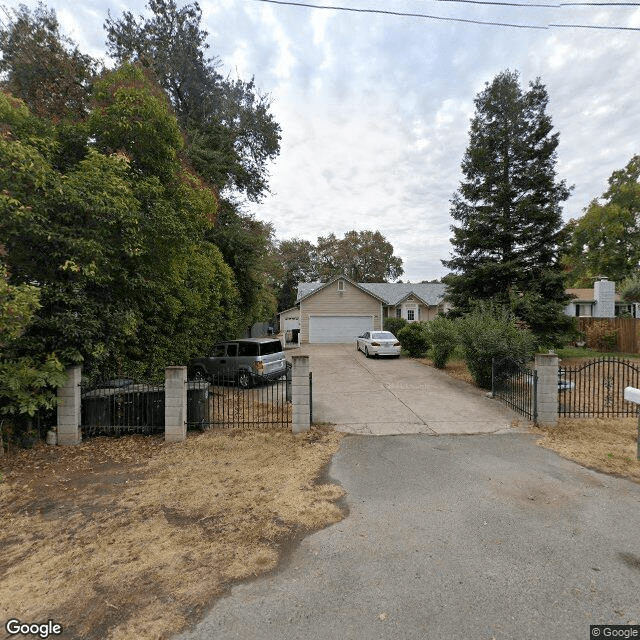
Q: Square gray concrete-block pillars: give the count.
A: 4